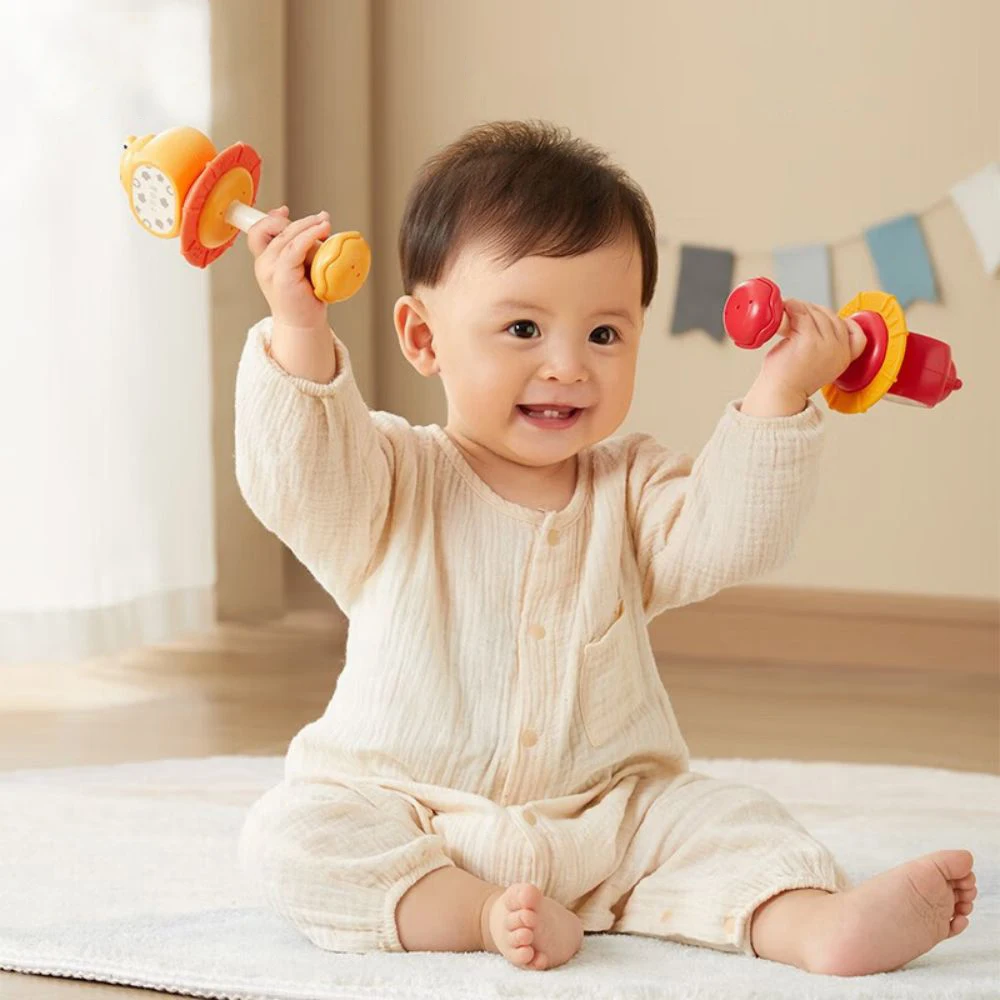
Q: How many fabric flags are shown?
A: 4